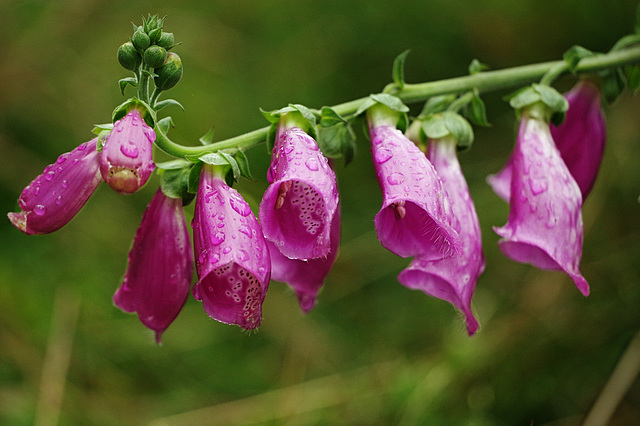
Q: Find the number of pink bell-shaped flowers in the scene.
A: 10